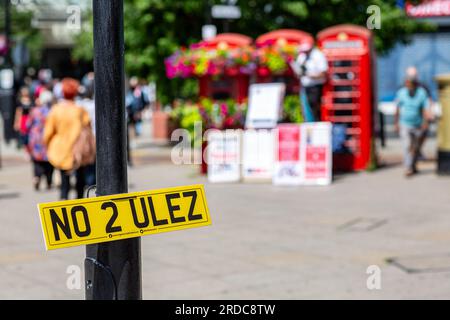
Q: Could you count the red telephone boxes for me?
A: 3